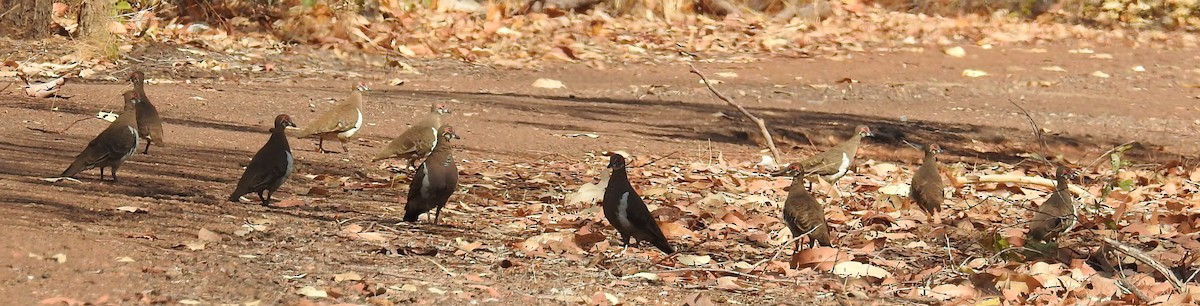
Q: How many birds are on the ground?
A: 11